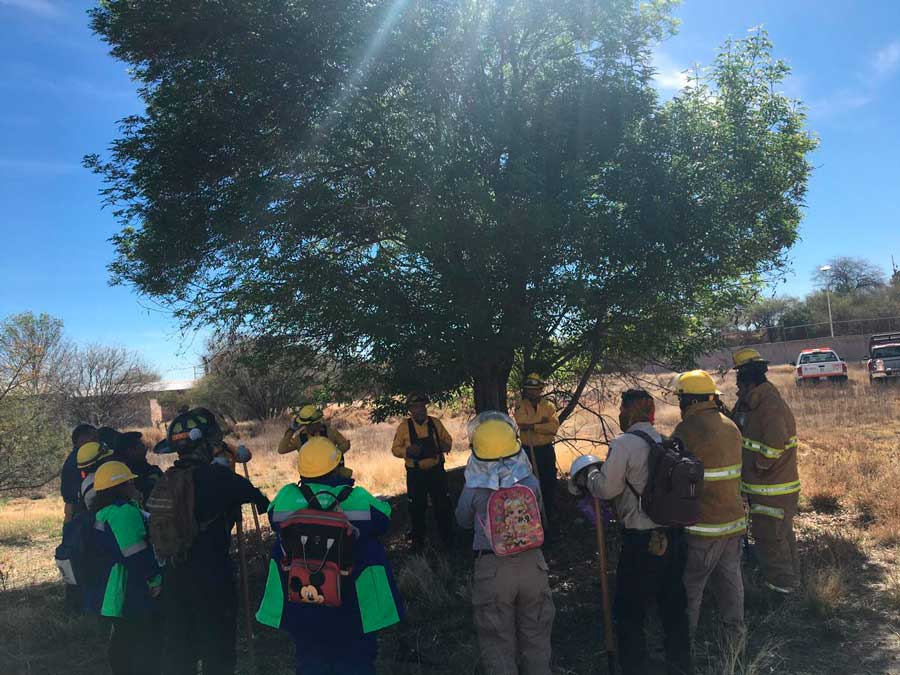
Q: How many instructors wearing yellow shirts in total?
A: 3